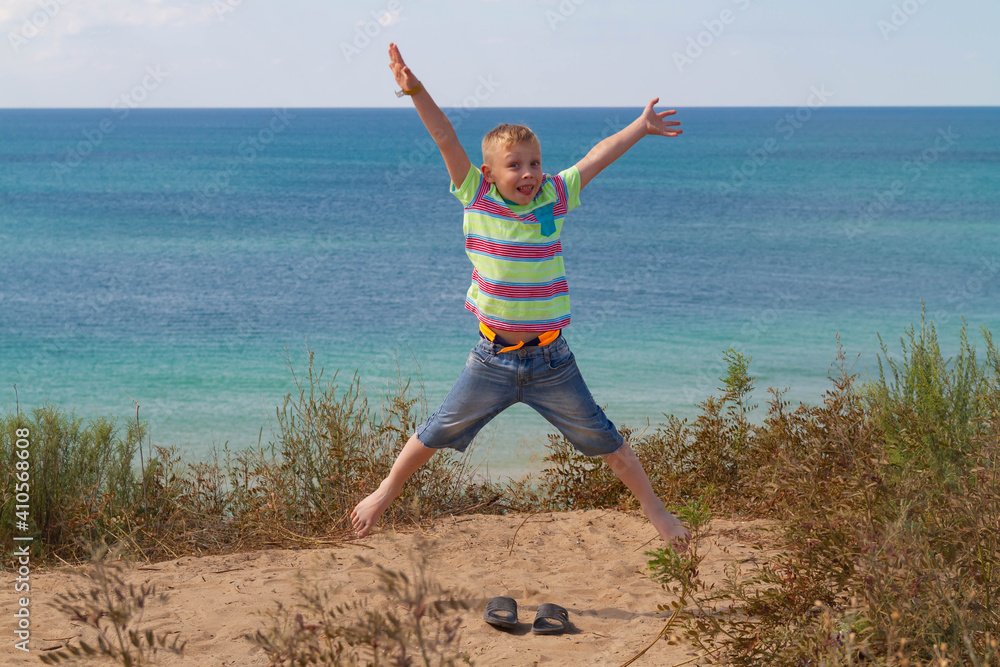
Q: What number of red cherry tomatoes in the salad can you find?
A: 0